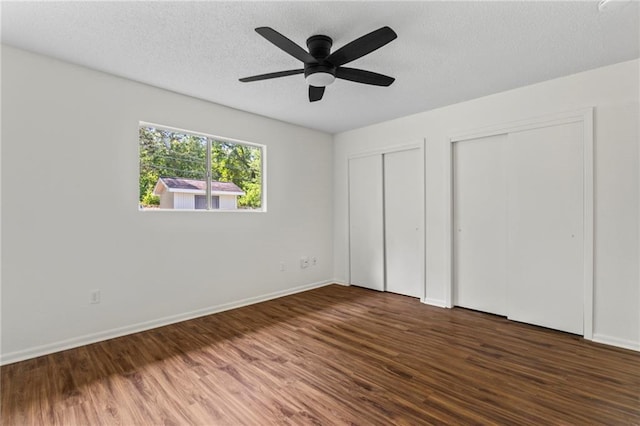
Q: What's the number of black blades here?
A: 5